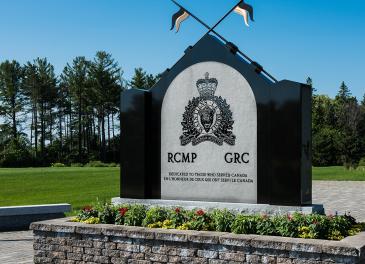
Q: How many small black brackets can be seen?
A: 4